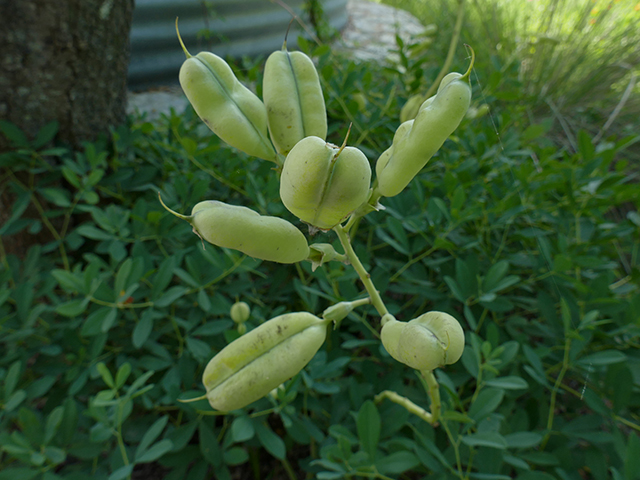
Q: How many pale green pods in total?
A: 7